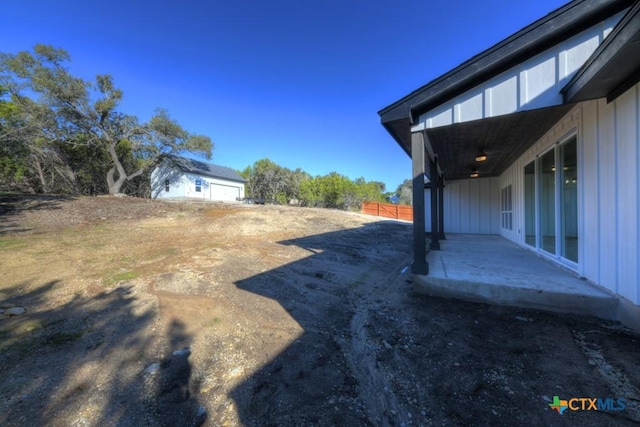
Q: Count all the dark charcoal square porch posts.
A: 3